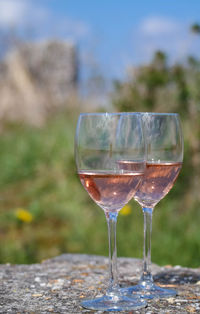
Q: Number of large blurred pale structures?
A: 1